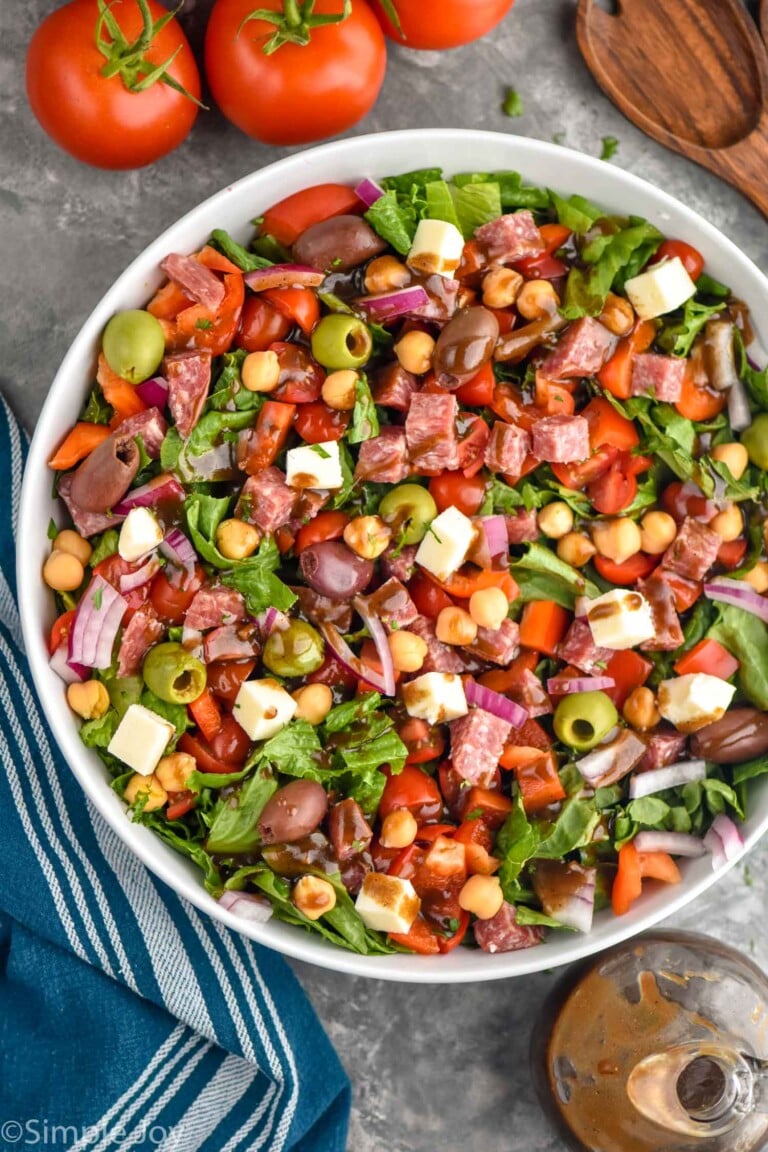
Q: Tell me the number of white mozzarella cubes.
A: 11